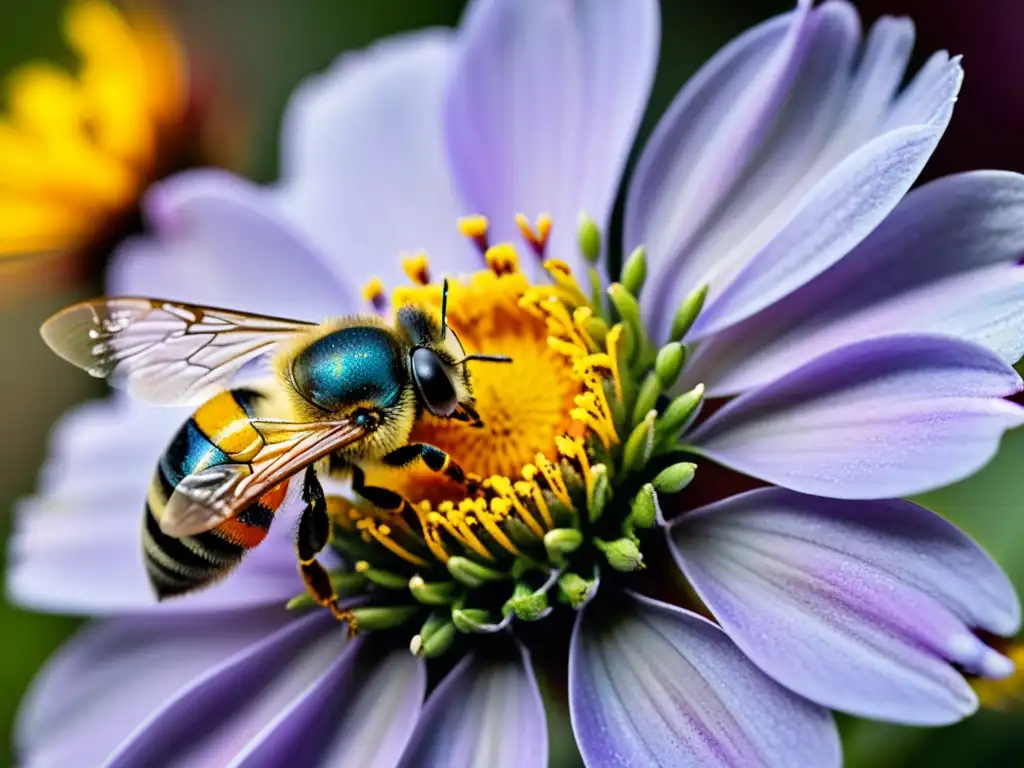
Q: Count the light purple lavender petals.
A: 13